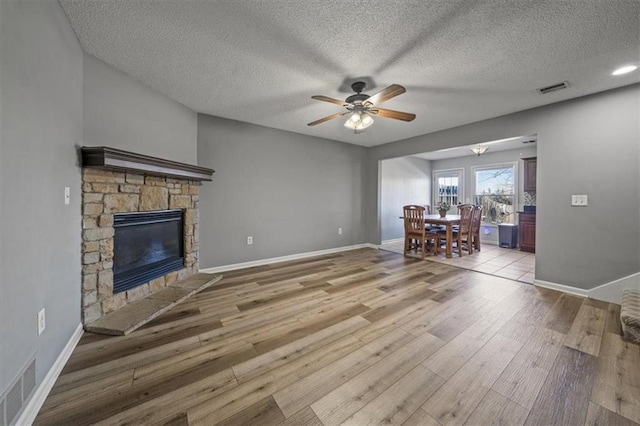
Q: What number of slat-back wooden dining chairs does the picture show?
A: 4